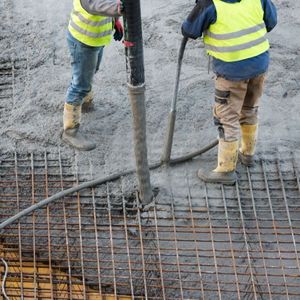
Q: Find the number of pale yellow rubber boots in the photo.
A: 4